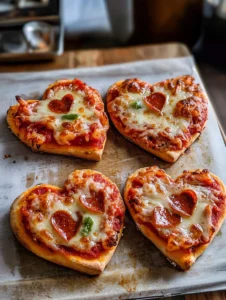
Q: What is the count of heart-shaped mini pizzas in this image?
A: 4